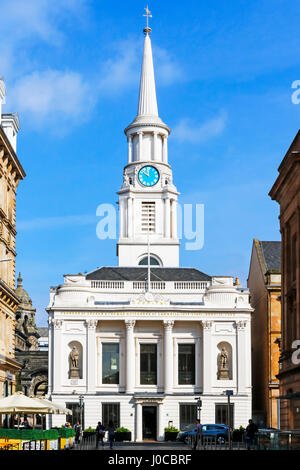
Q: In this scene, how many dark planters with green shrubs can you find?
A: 4